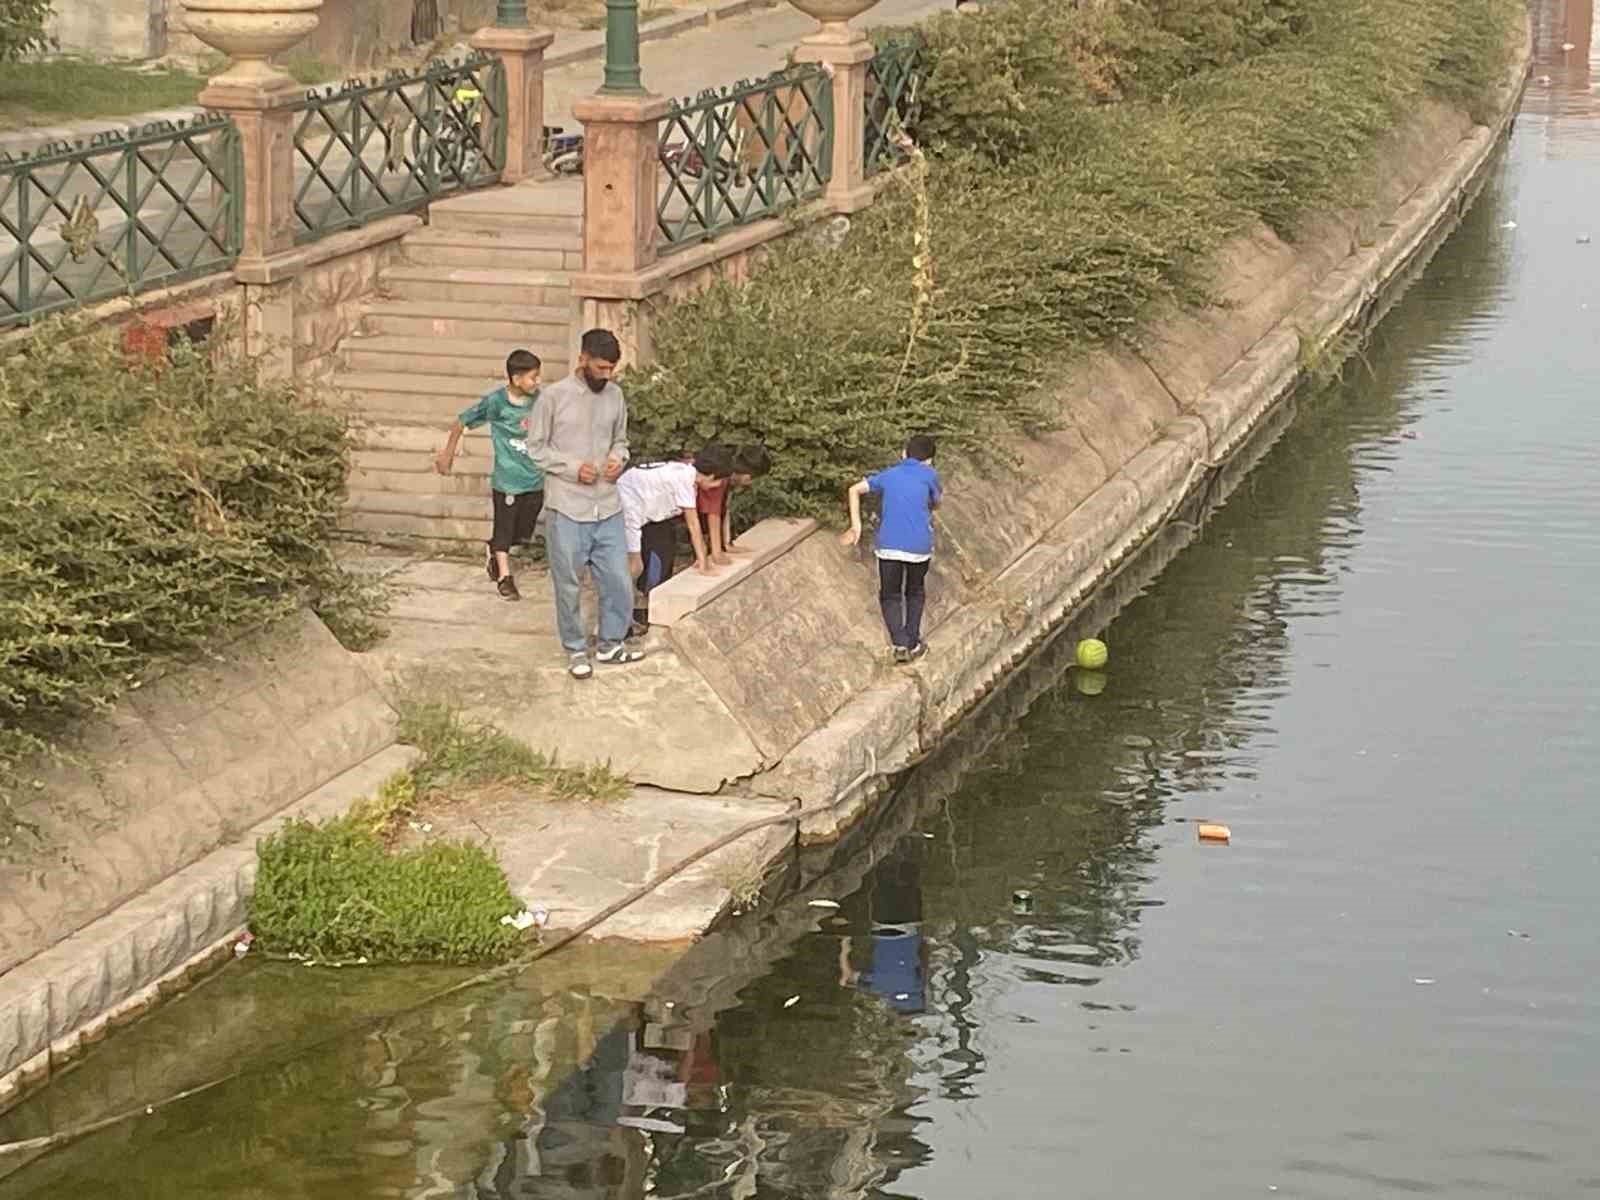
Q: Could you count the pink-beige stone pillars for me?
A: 4